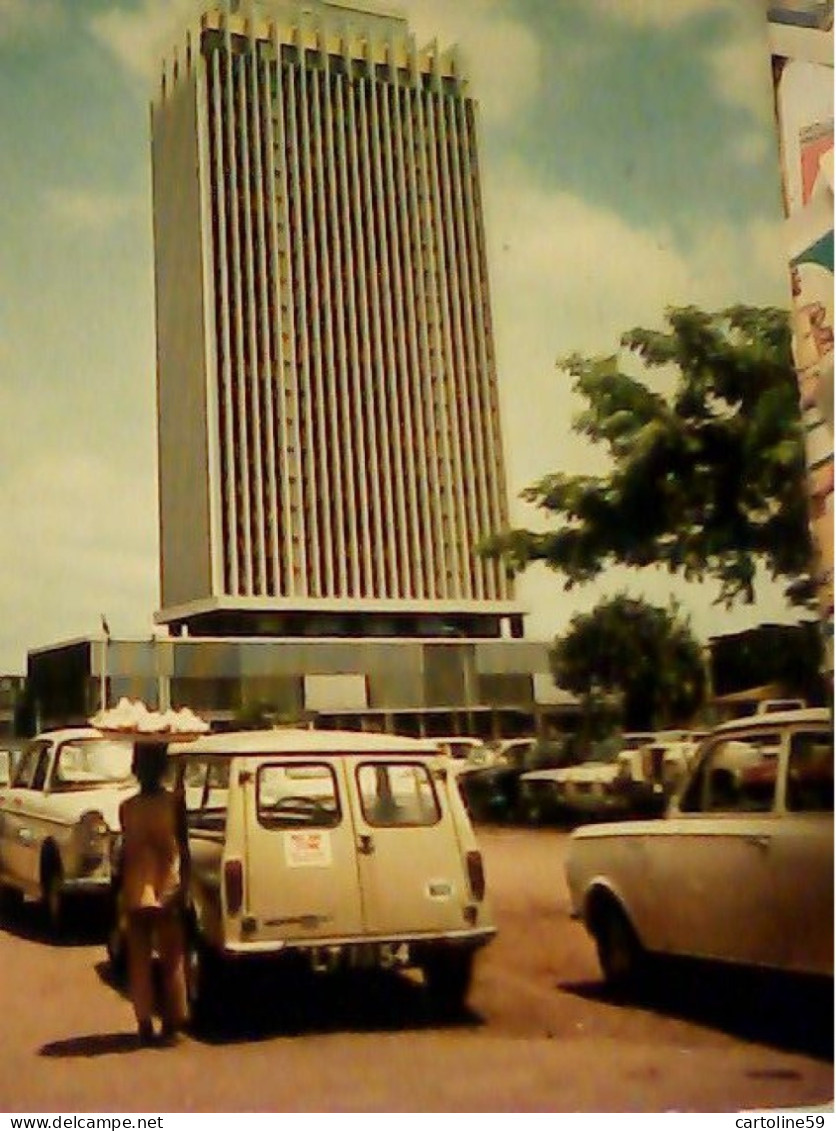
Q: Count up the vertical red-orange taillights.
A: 2